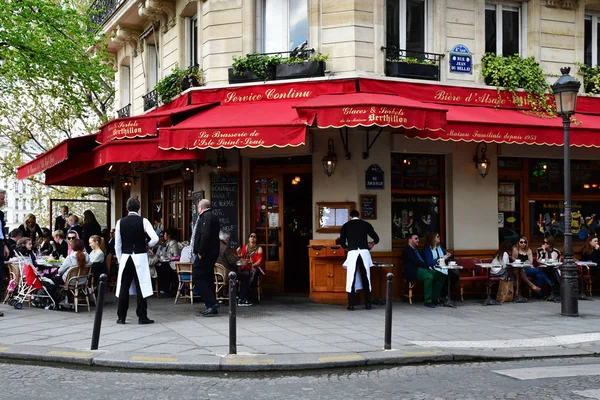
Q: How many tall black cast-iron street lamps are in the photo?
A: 1